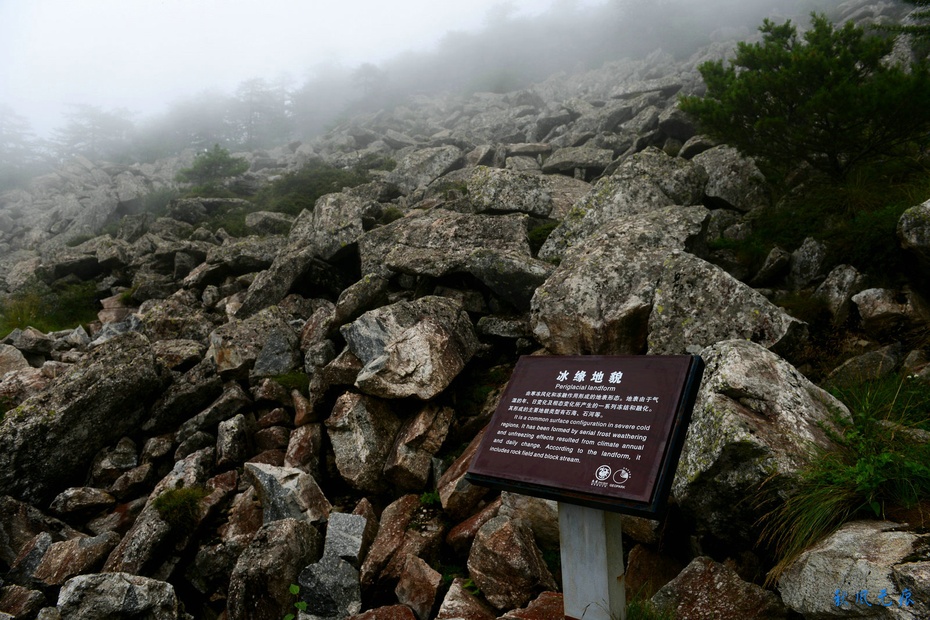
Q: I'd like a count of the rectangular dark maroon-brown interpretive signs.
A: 1